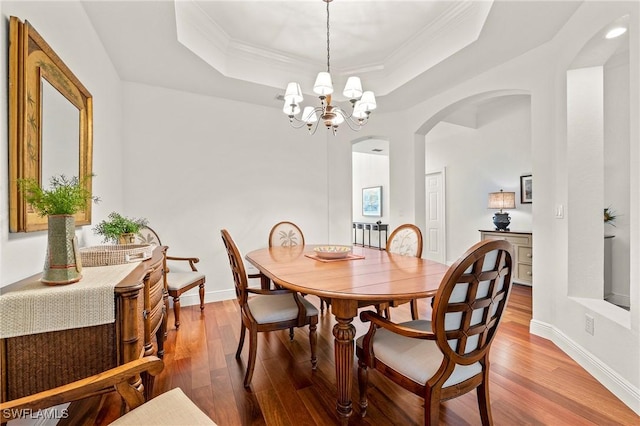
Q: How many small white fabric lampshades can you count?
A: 8